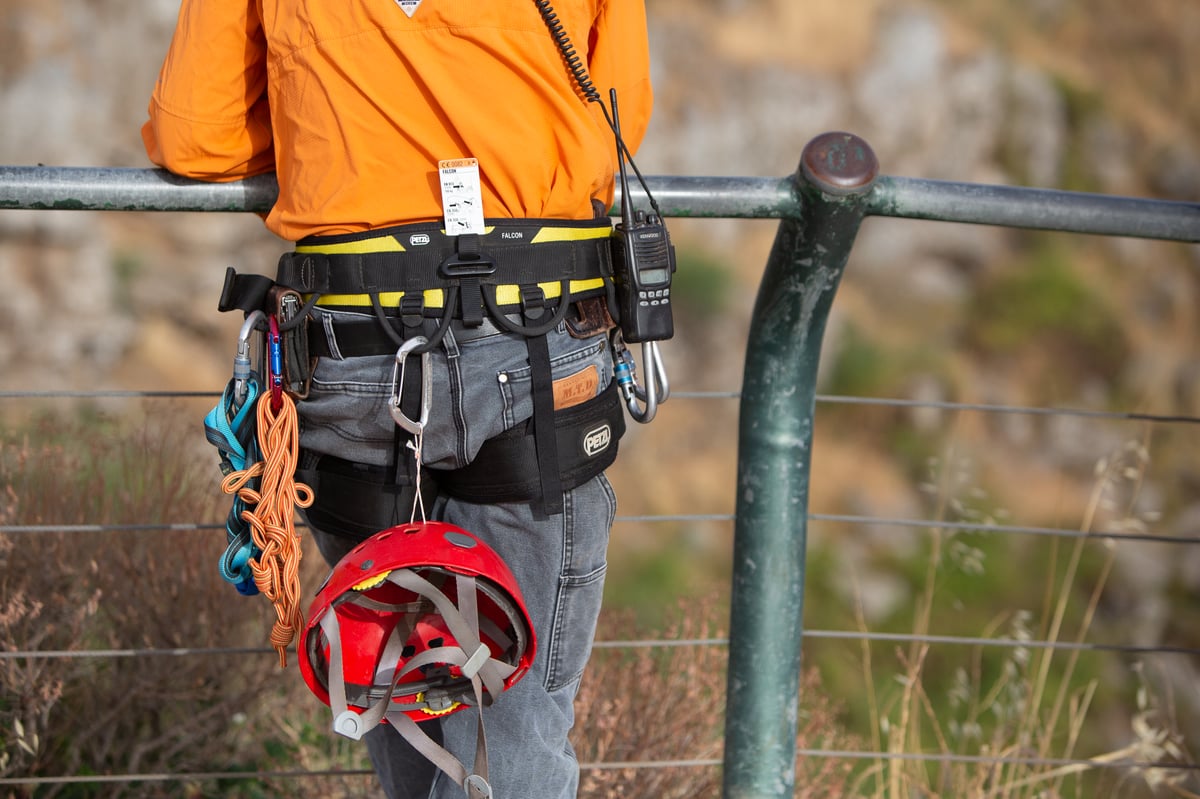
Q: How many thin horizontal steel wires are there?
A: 4